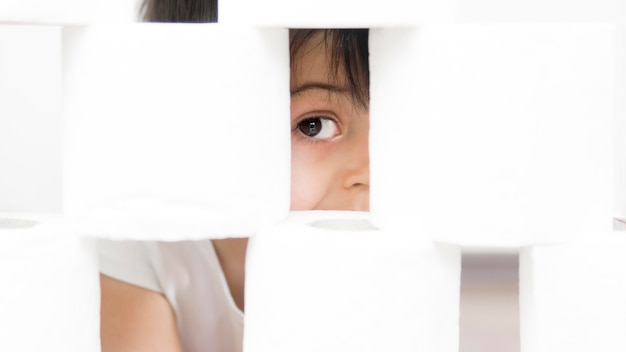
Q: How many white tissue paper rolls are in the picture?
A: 7